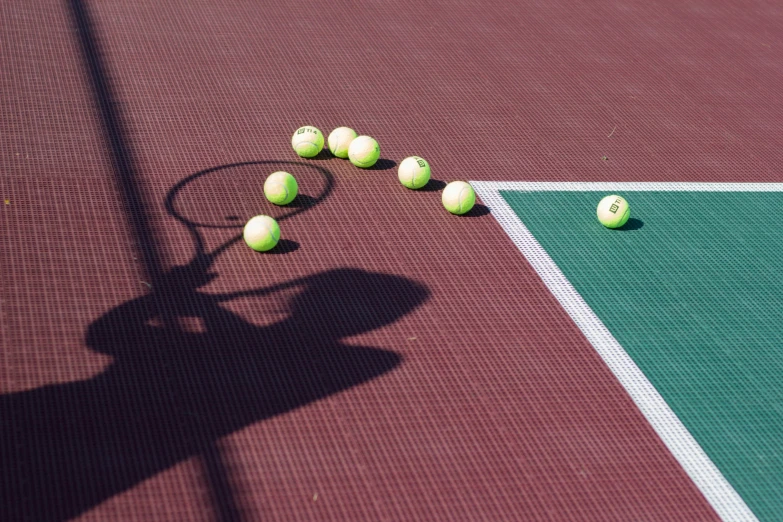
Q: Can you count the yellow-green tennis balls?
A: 8